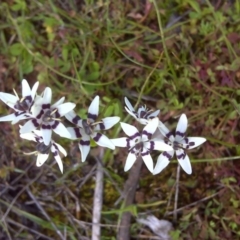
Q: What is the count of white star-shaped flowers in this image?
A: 7